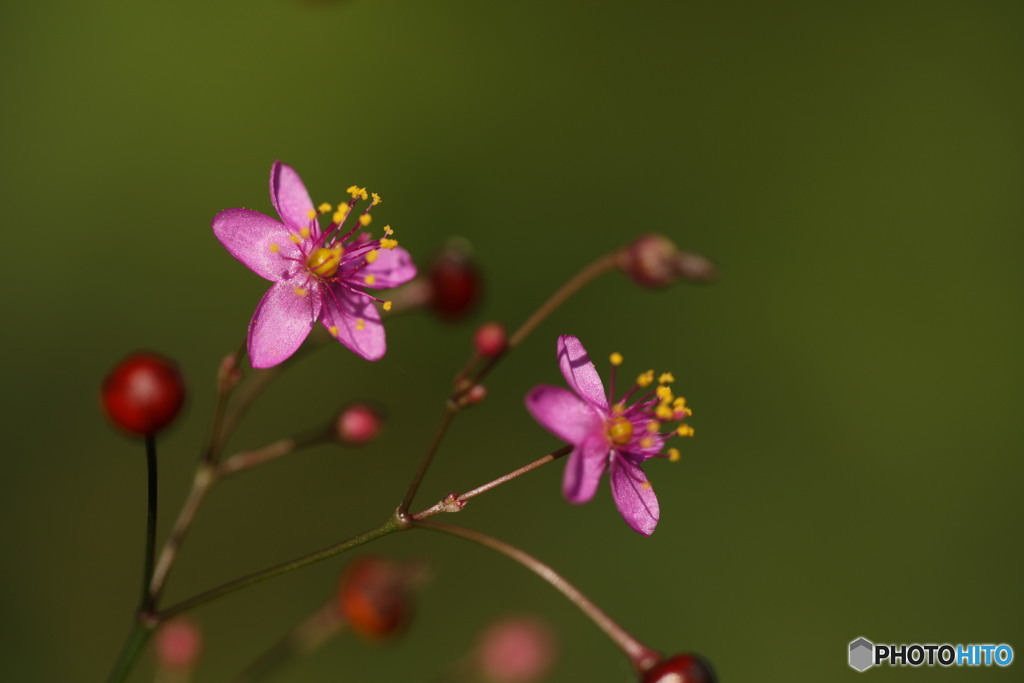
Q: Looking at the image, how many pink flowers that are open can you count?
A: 2